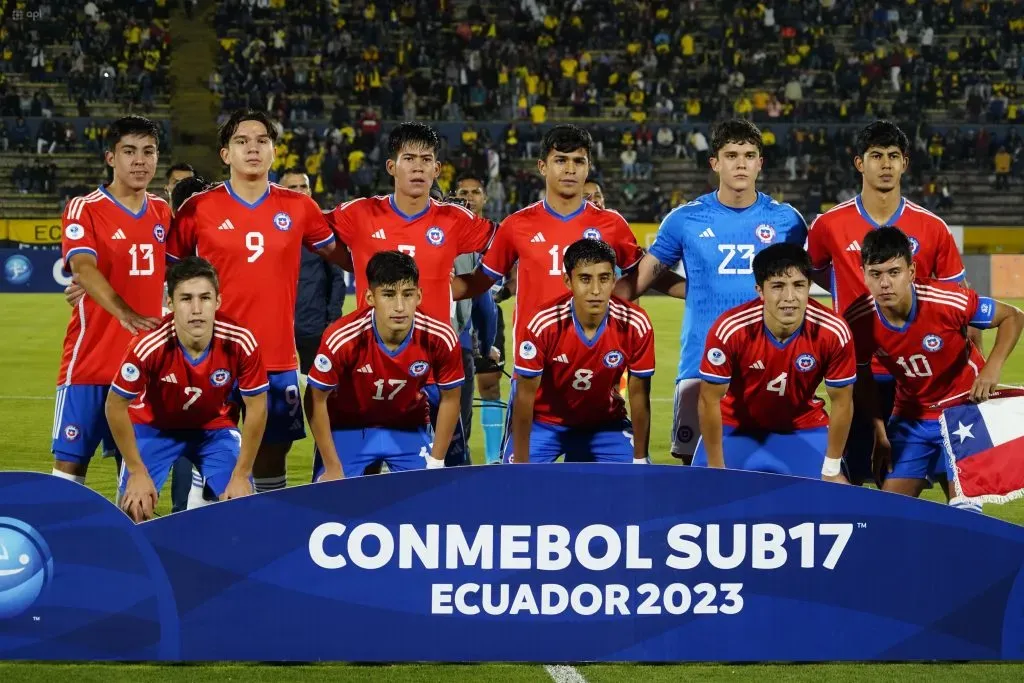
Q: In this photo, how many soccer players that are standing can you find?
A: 6